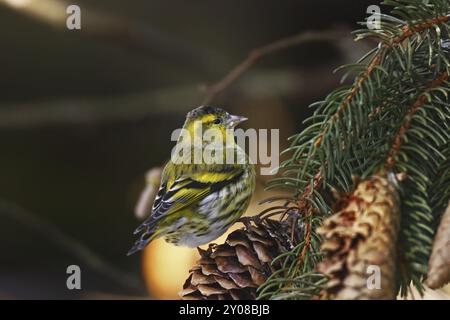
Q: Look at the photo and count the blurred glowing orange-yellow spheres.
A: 1